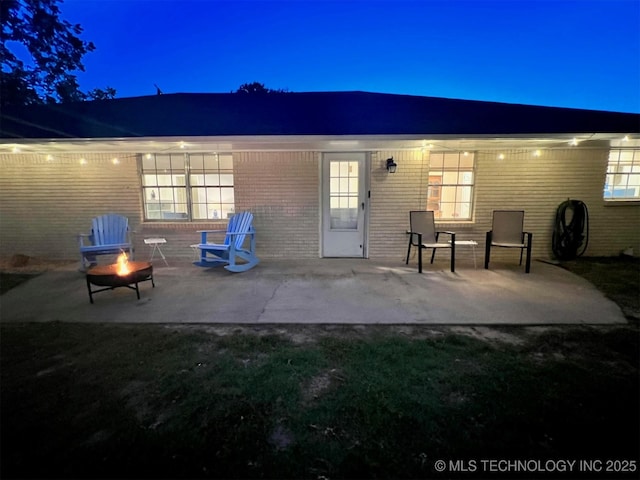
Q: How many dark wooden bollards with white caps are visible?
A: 0